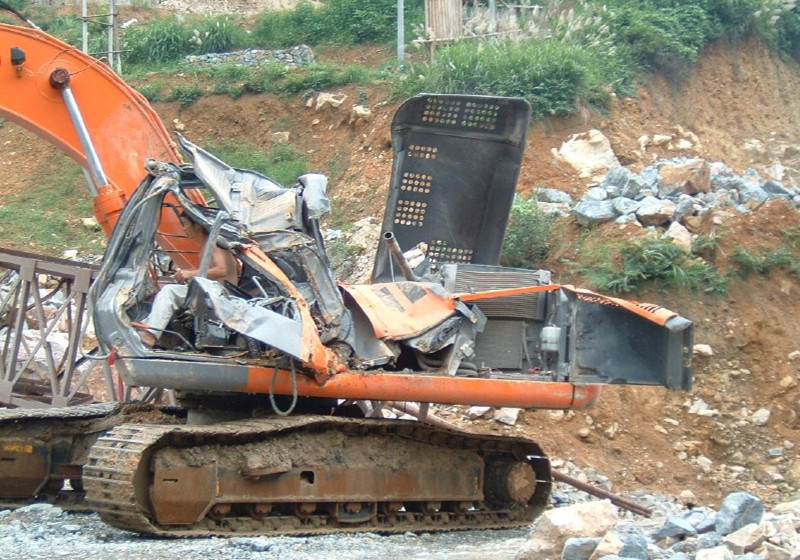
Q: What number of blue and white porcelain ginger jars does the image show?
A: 0